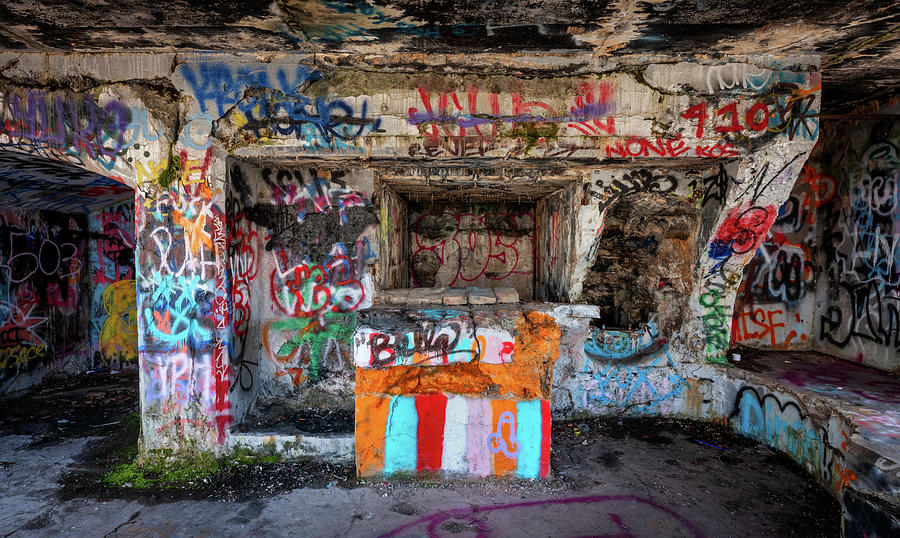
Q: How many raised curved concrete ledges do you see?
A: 1